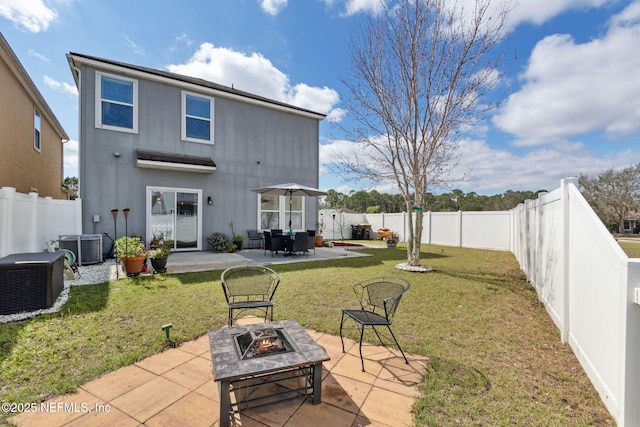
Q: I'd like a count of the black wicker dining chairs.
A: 4